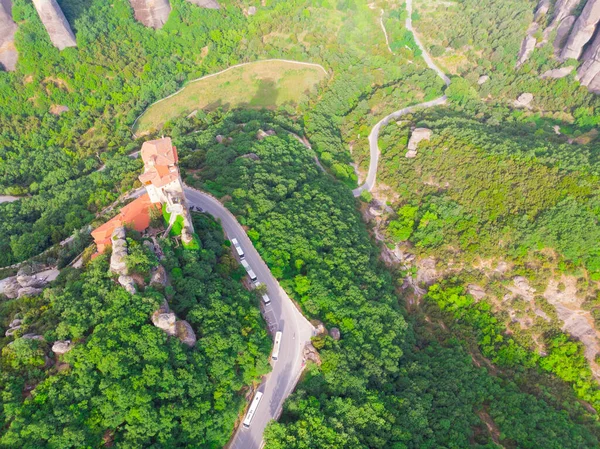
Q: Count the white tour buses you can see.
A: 5